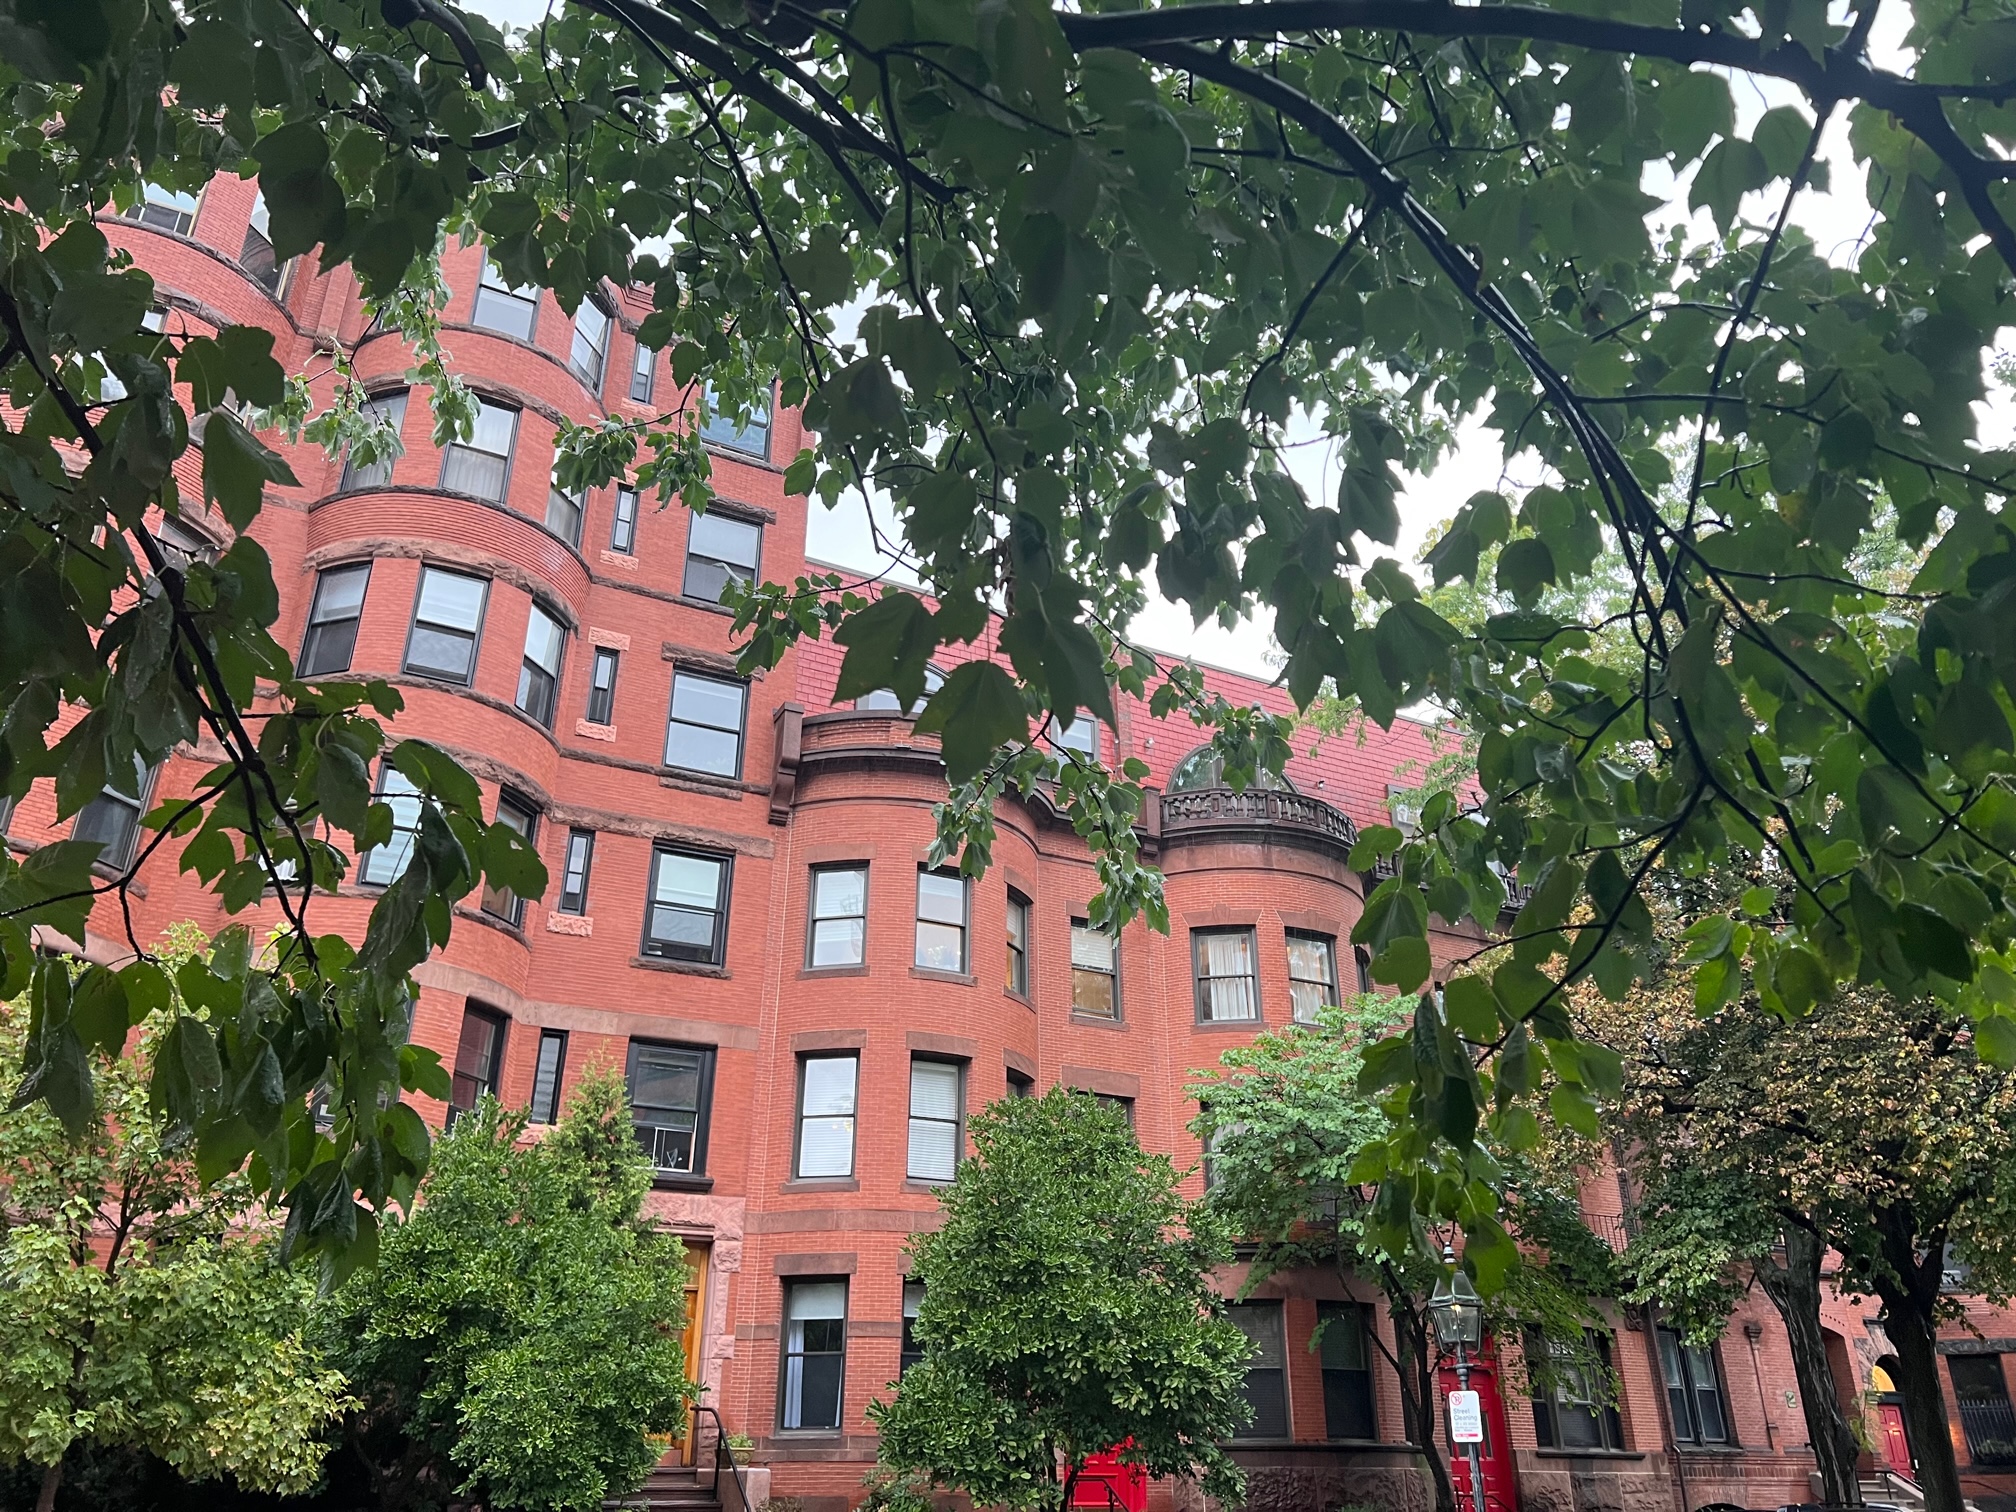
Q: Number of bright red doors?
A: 3